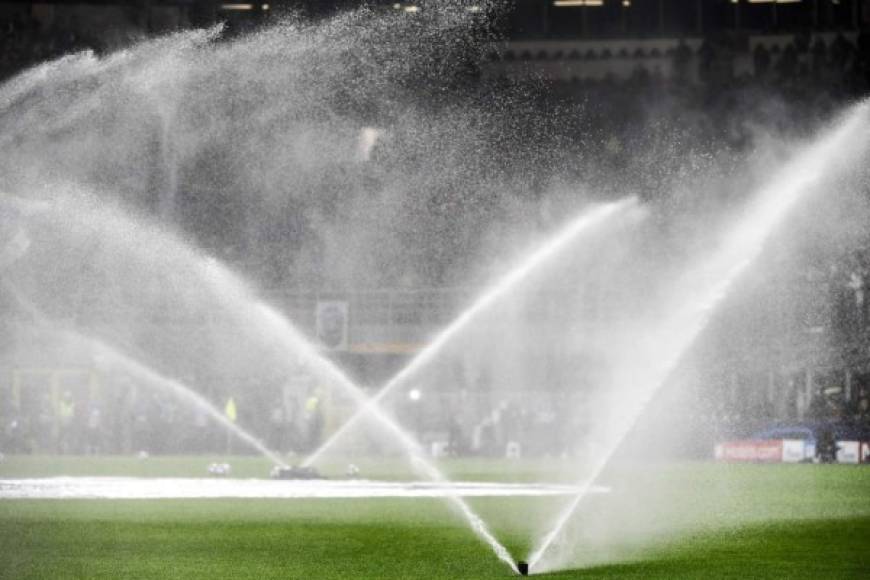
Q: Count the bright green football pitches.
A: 1